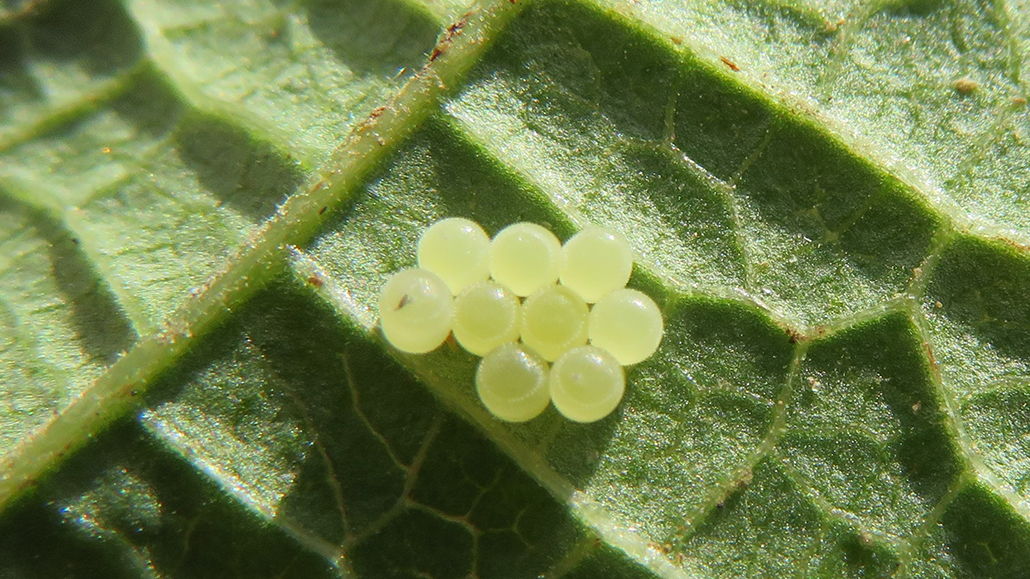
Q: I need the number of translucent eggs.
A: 9